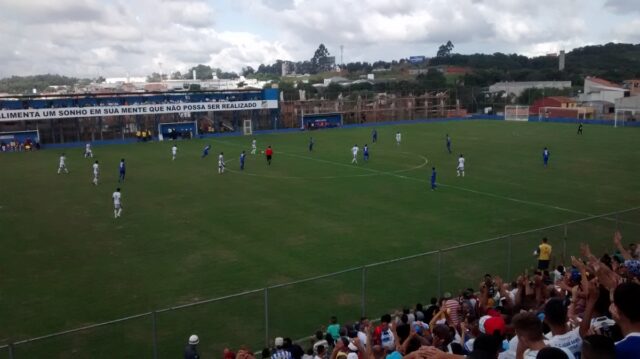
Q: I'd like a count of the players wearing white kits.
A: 10